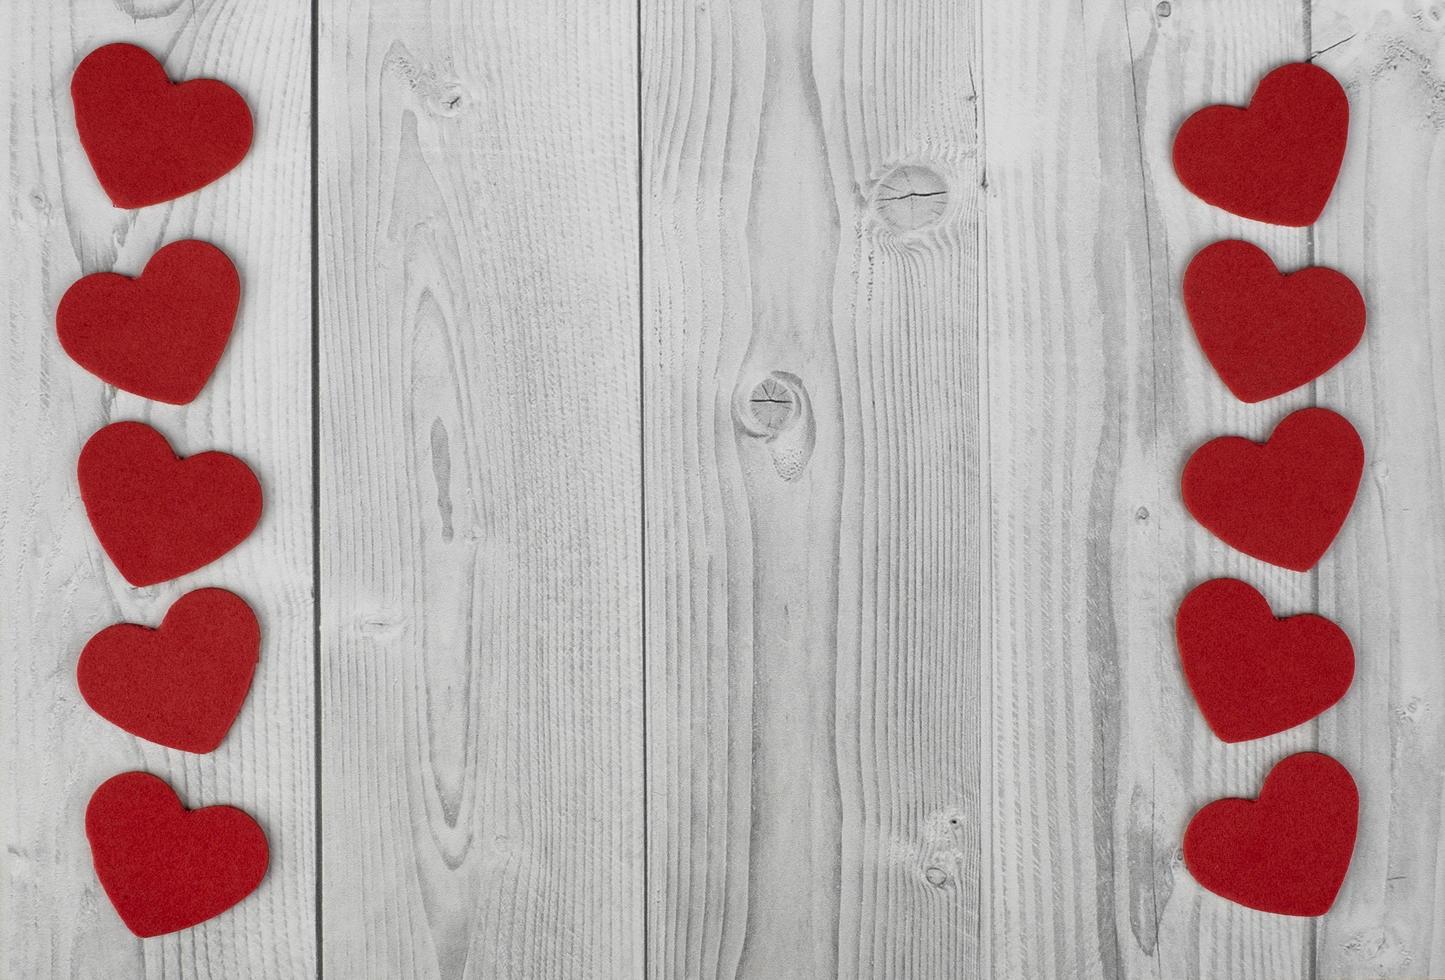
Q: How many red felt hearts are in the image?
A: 10